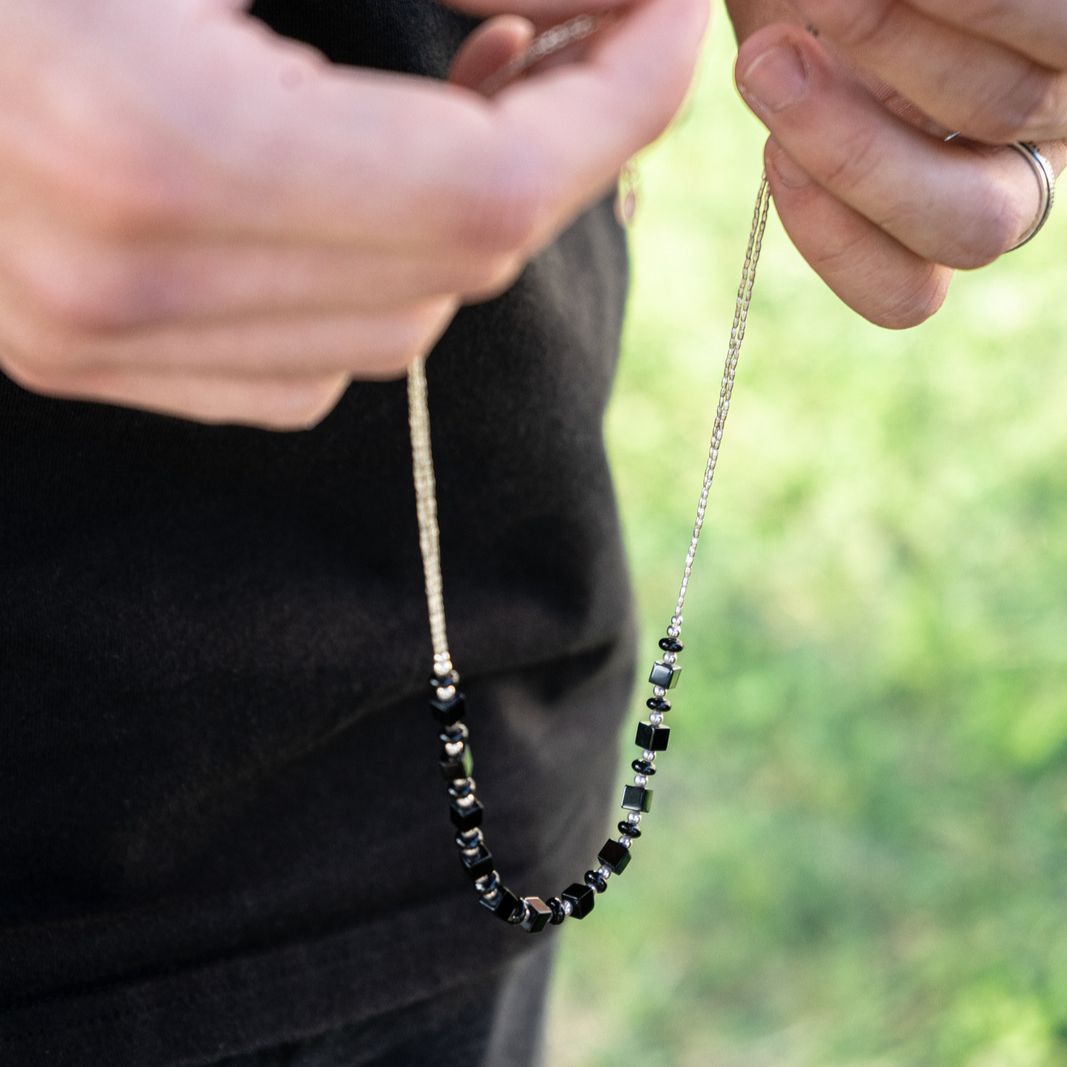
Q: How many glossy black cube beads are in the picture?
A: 11